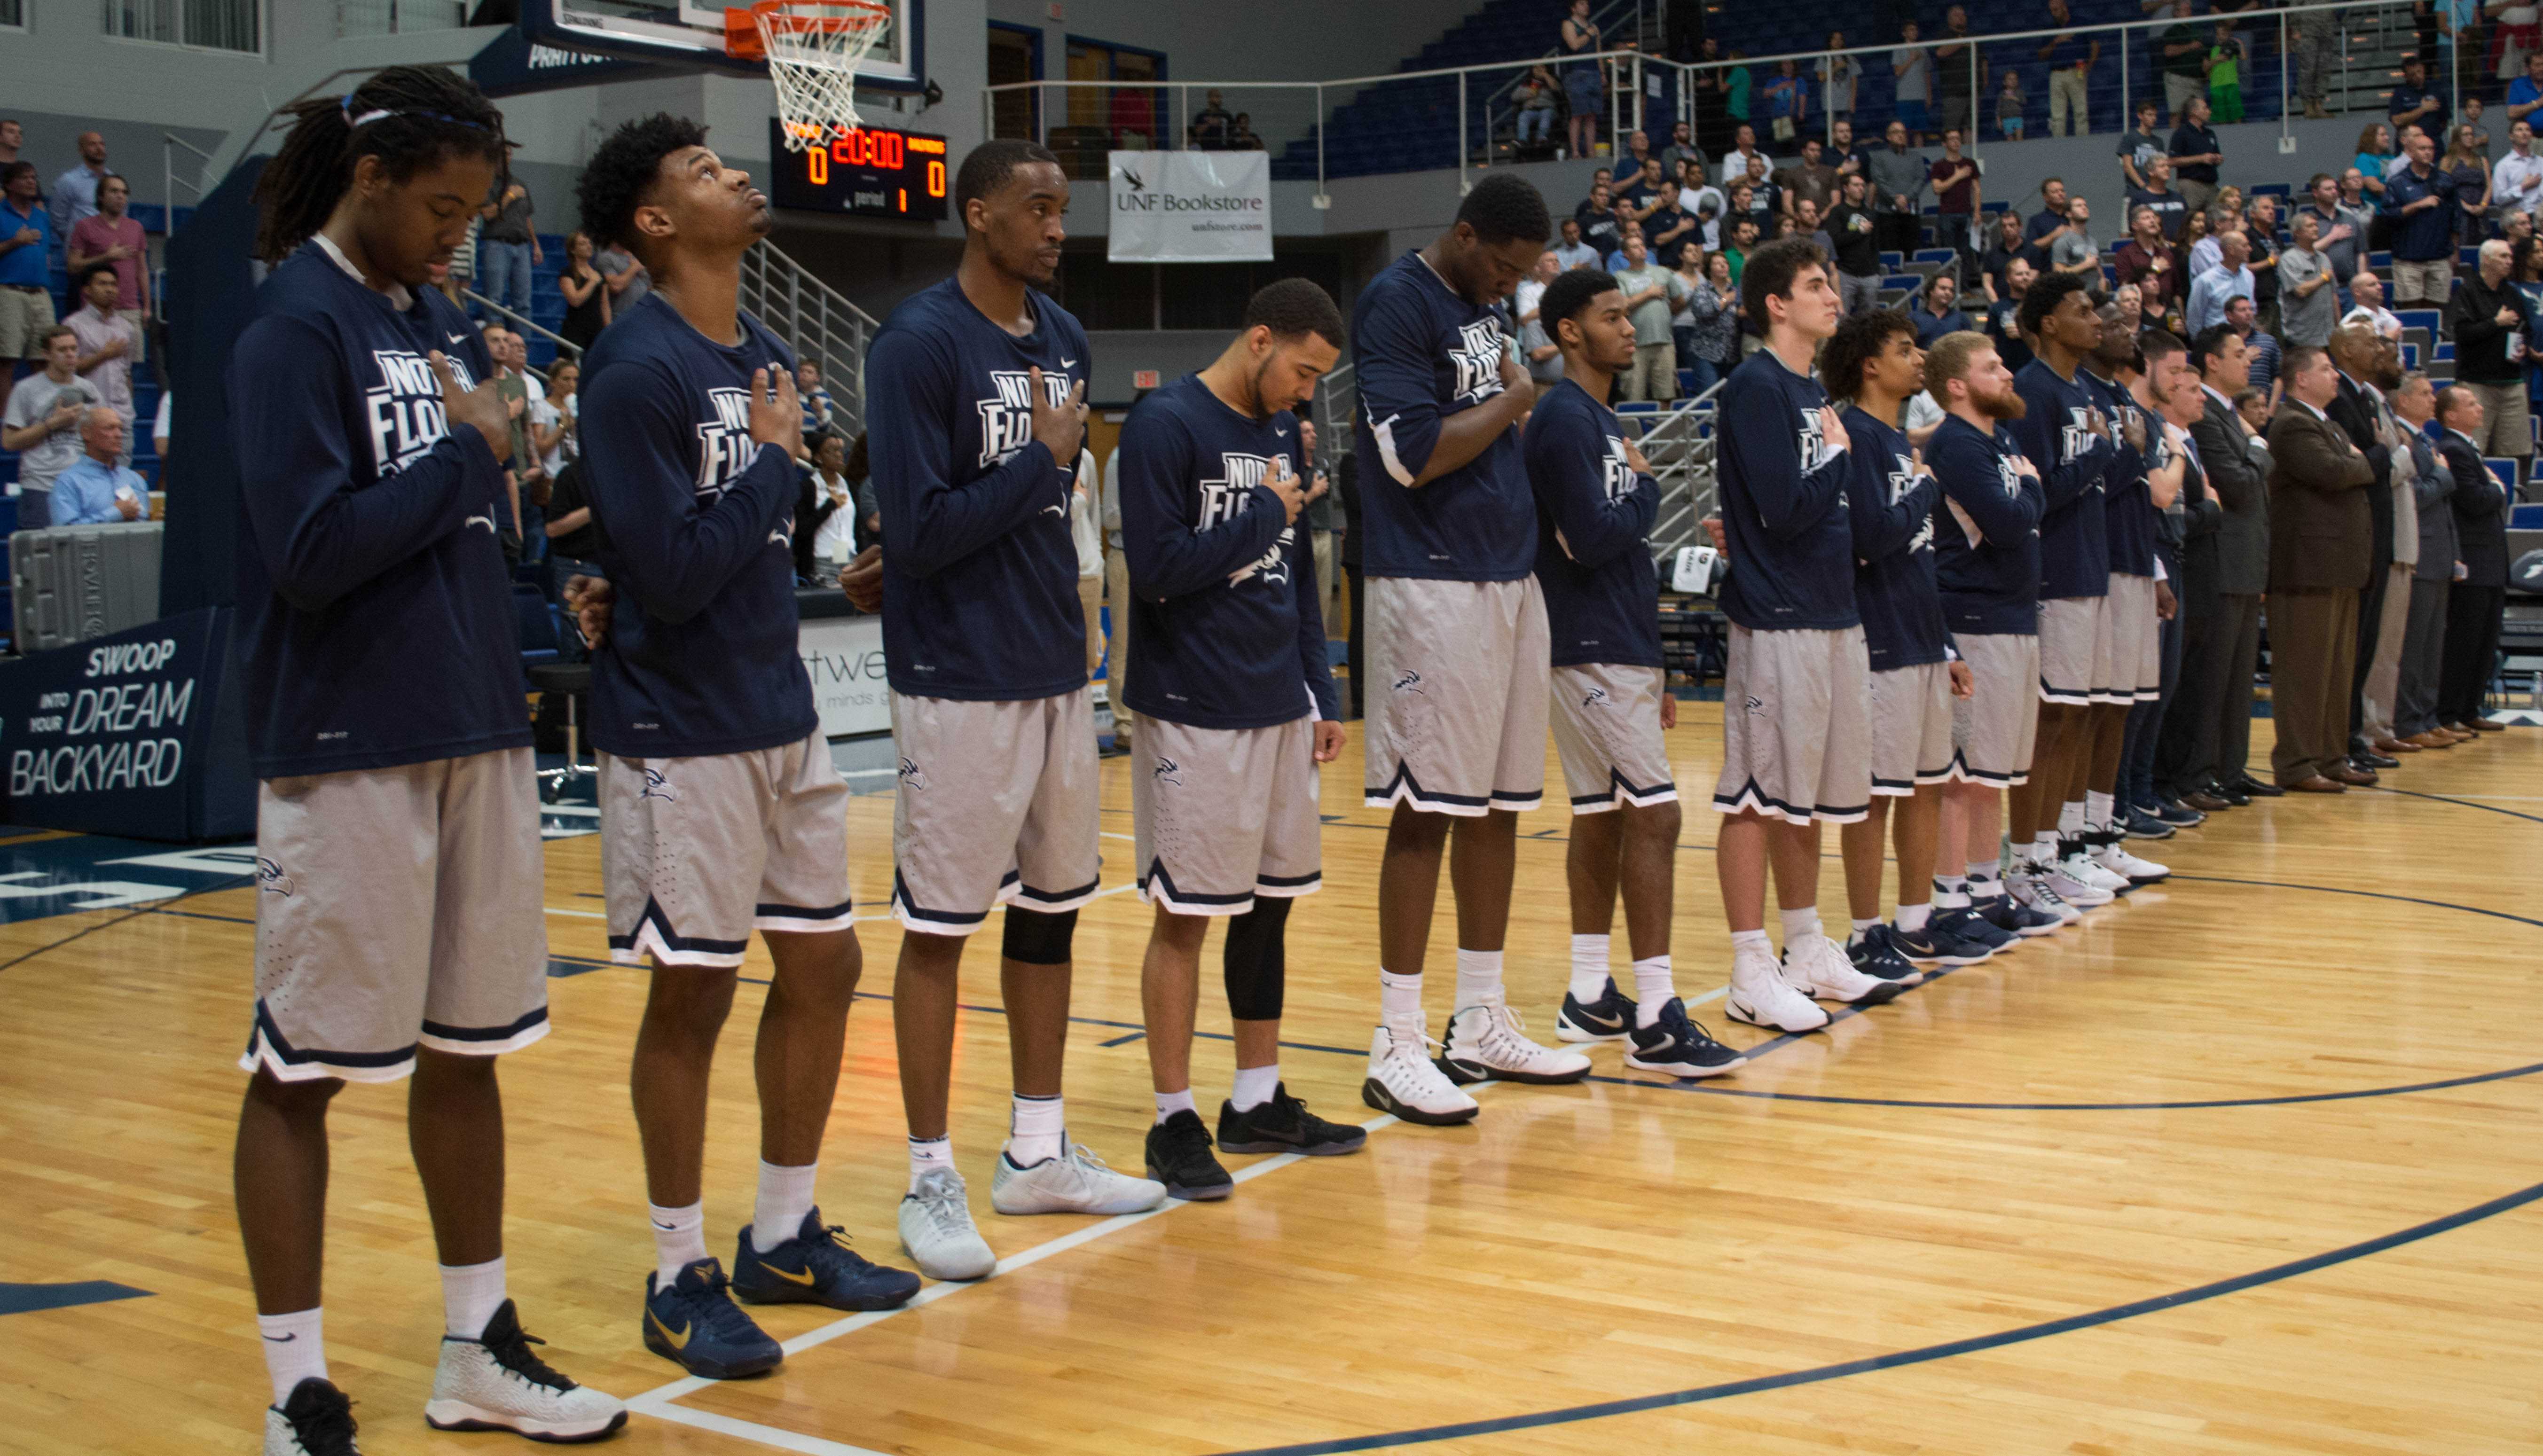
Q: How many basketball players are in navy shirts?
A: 11